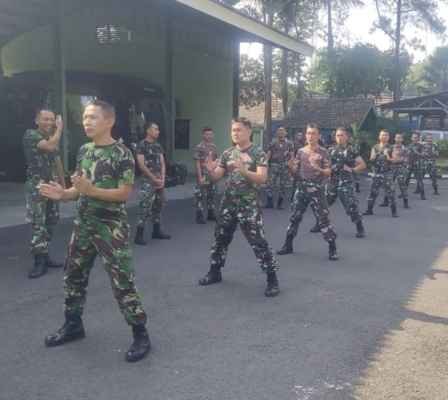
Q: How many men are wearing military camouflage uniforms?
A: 13